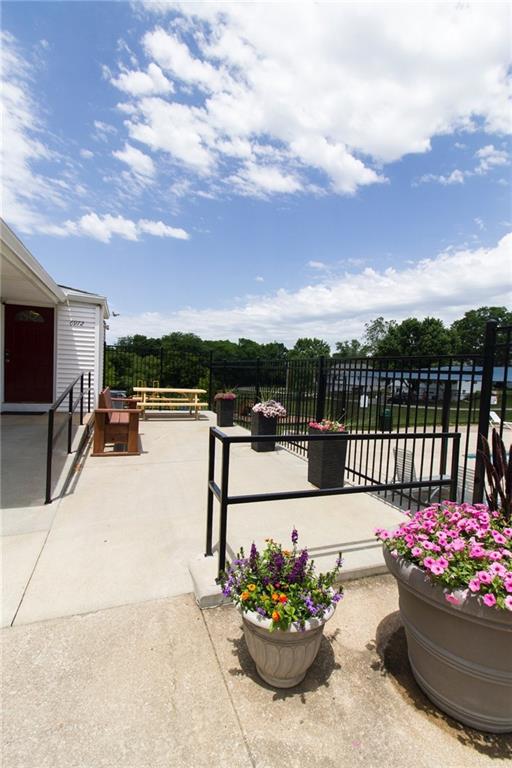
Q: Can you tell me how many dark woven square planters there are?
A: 3